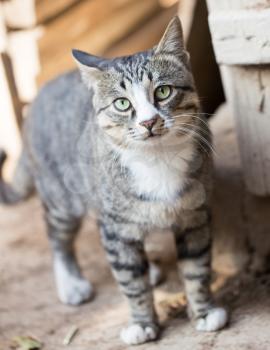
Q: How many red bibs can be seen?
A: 0